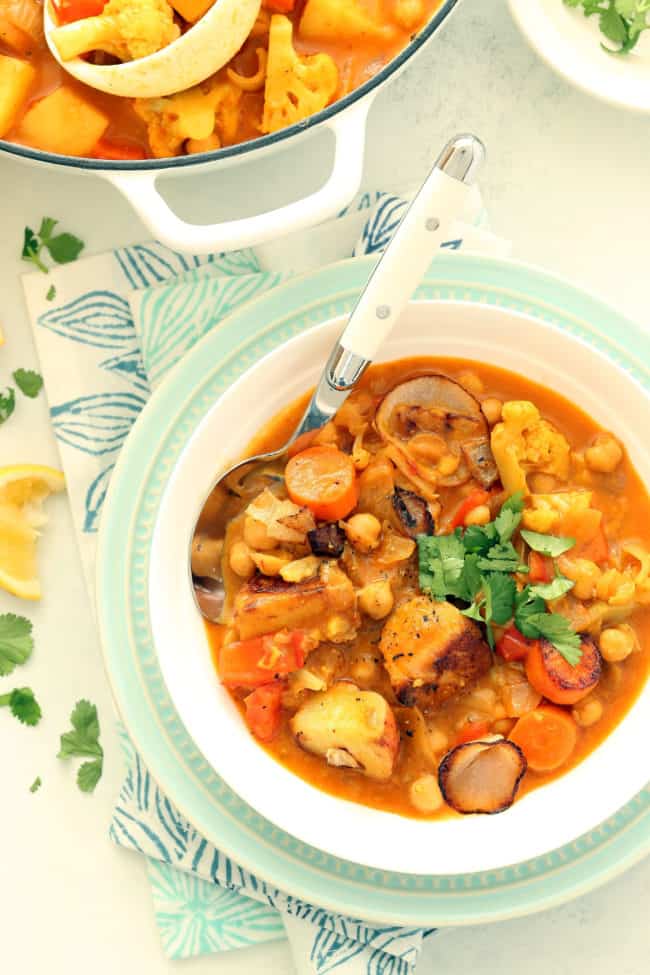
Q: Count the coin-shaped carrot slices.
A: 3